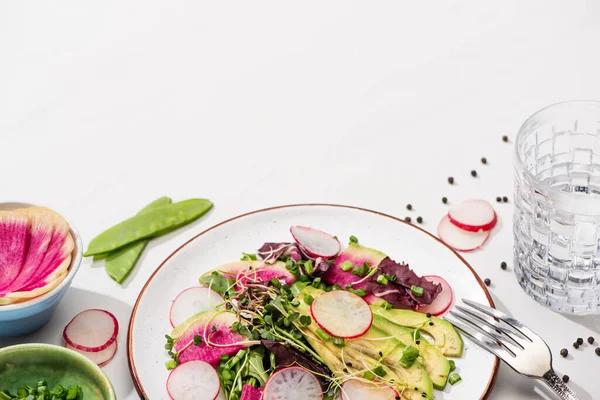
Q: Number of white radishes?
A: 11